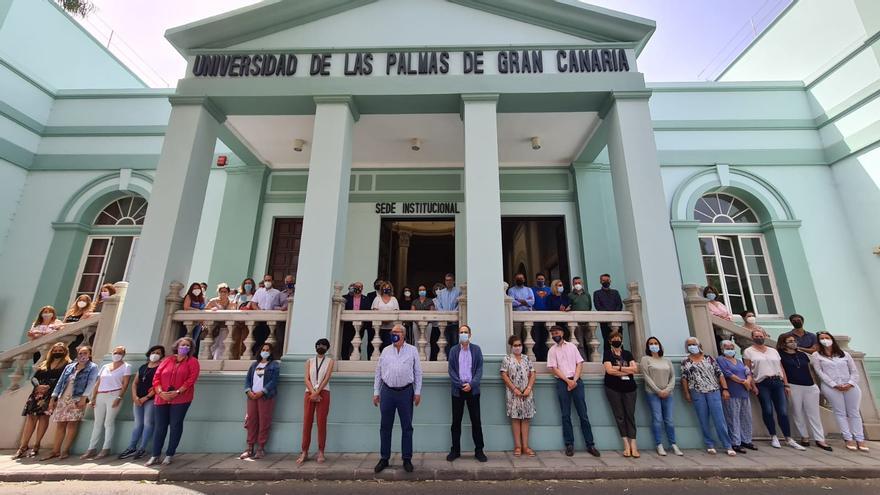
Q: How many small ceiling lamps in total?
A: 3